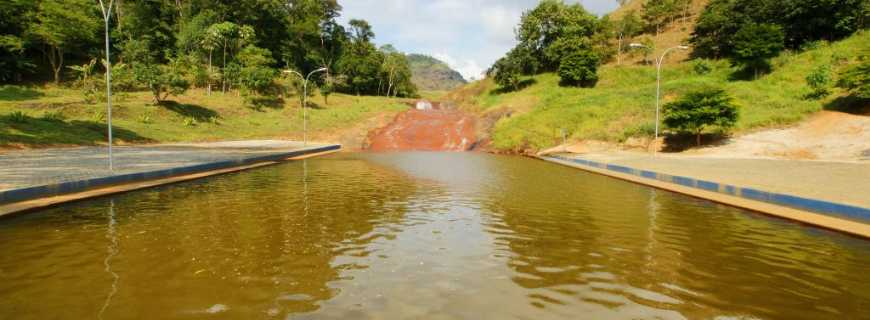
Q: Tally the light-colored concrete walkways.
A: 2